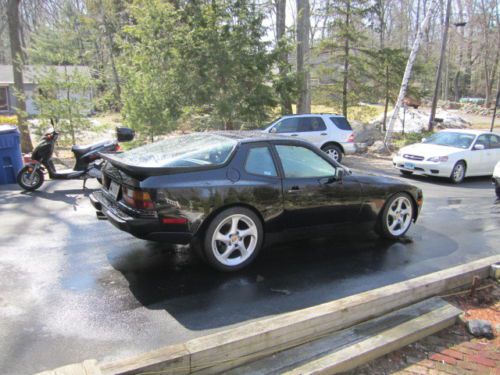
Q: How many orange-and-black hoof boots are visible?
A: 0